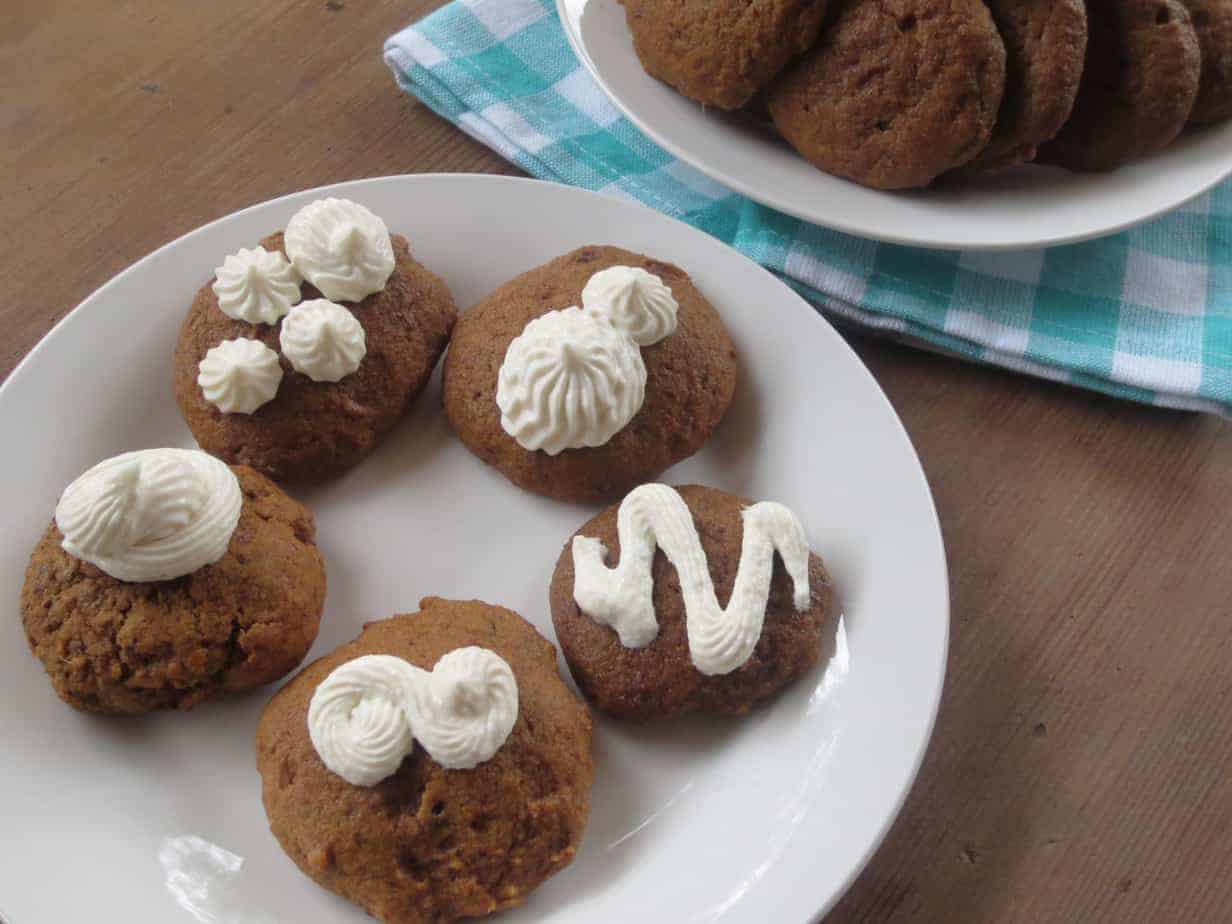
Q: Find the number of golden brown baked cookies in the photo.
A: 10